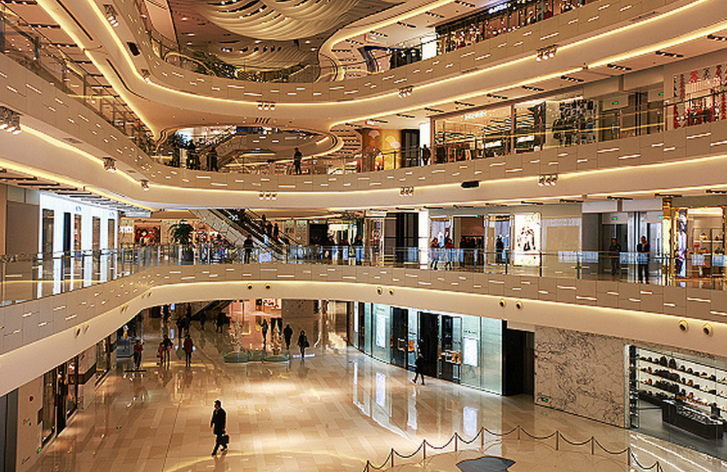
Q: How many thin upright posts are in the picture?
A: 10